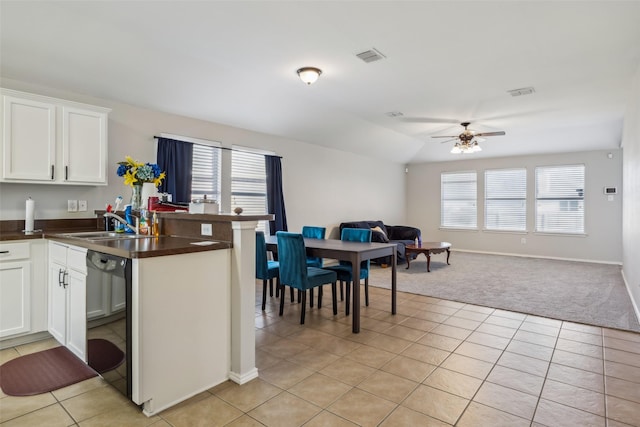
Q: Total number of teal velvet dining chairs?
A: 4